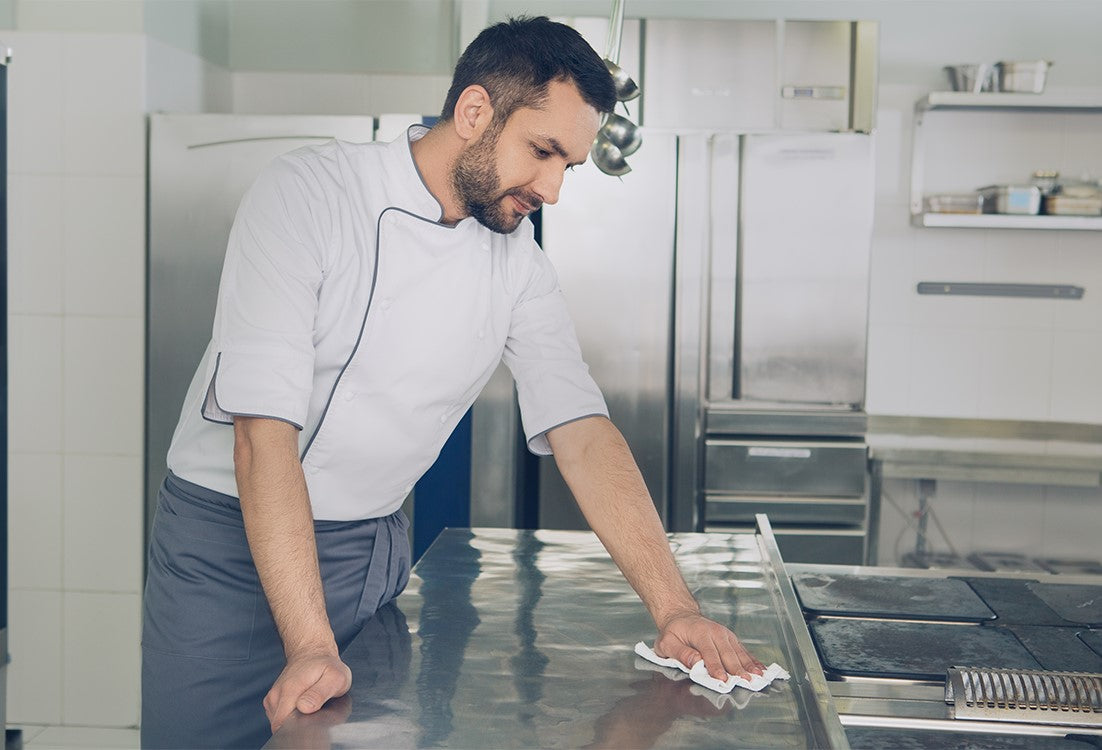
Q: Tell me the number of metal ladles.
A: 3